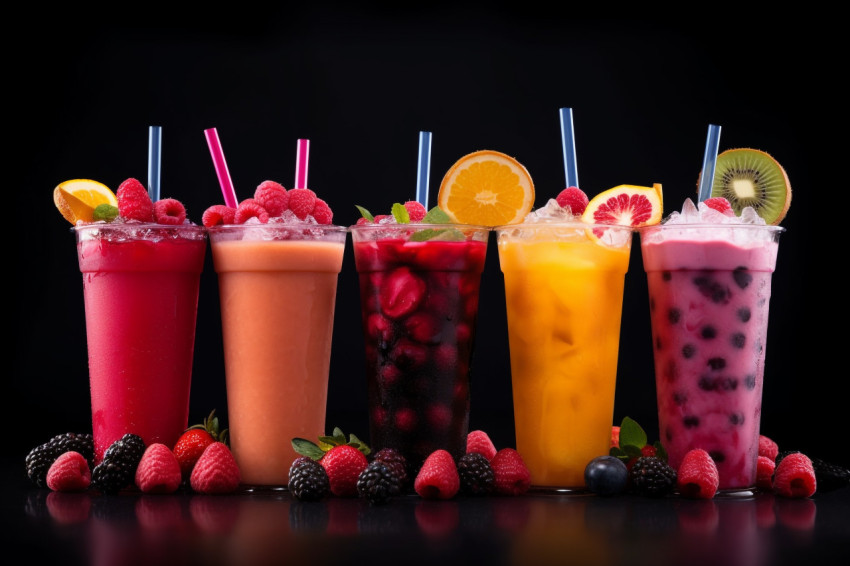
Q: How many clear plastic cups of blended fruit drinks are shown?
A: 5